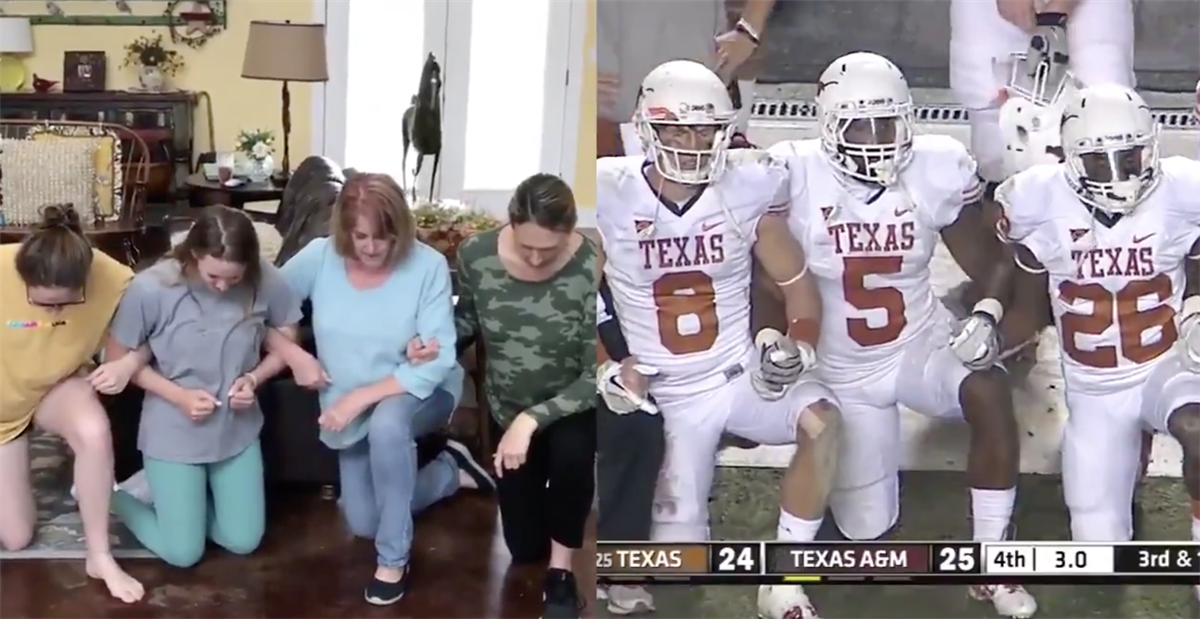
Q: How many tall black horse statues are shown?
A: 1